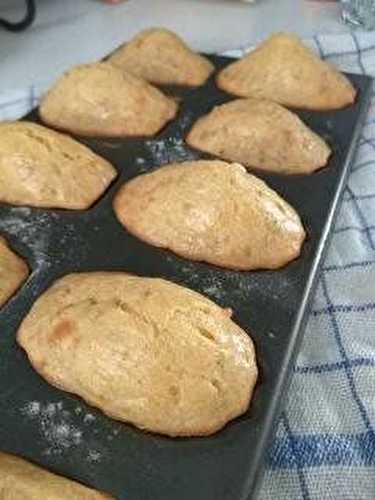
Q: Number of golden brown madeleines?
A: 9